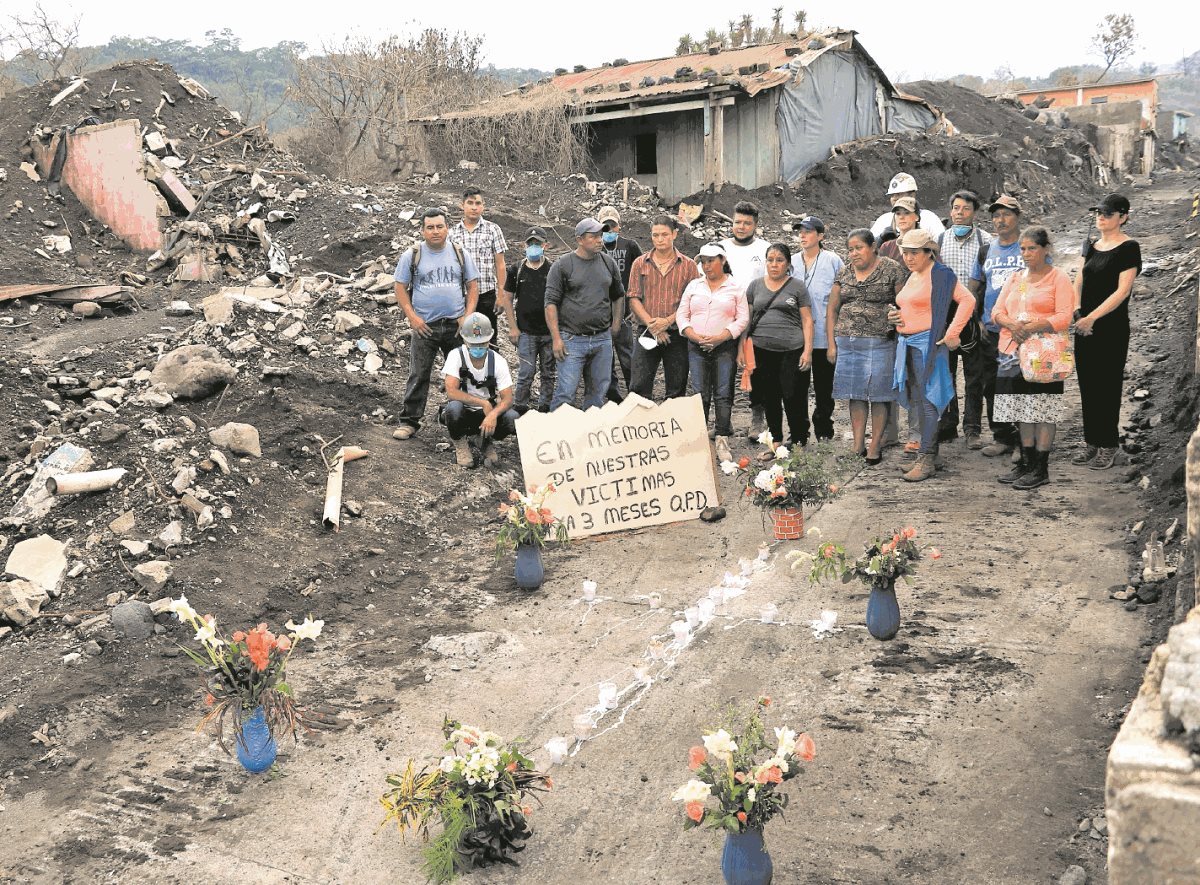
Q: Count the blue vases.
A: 4